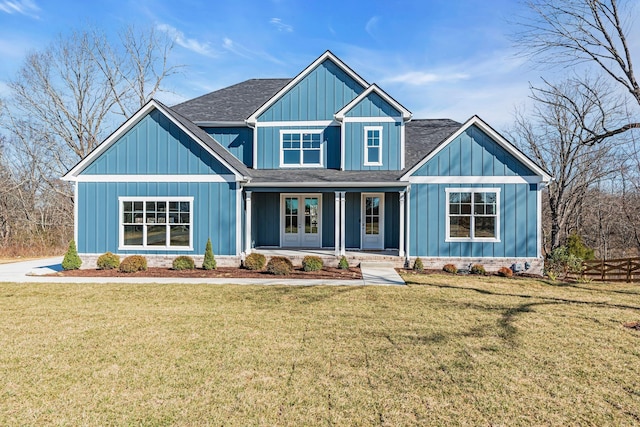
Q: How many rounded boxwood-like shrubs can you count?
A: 9